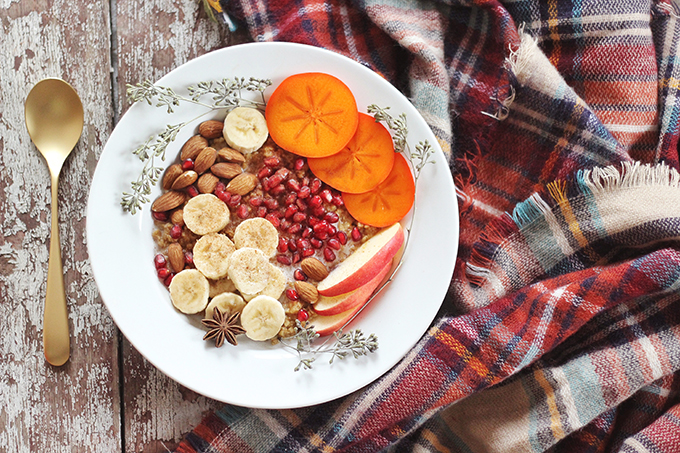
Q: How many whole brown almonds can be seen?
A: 14